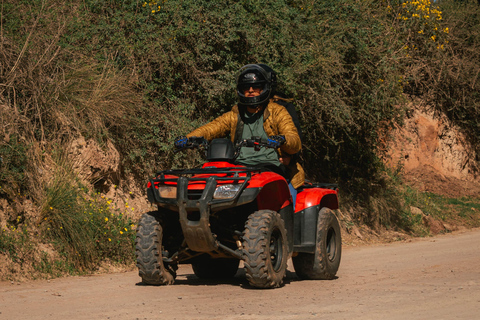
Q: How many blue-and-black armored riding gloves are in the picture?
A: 2